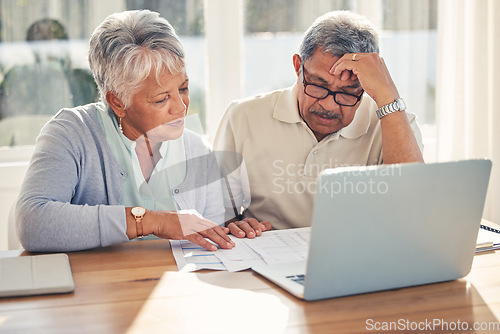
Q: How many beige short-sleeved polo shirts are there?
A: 1